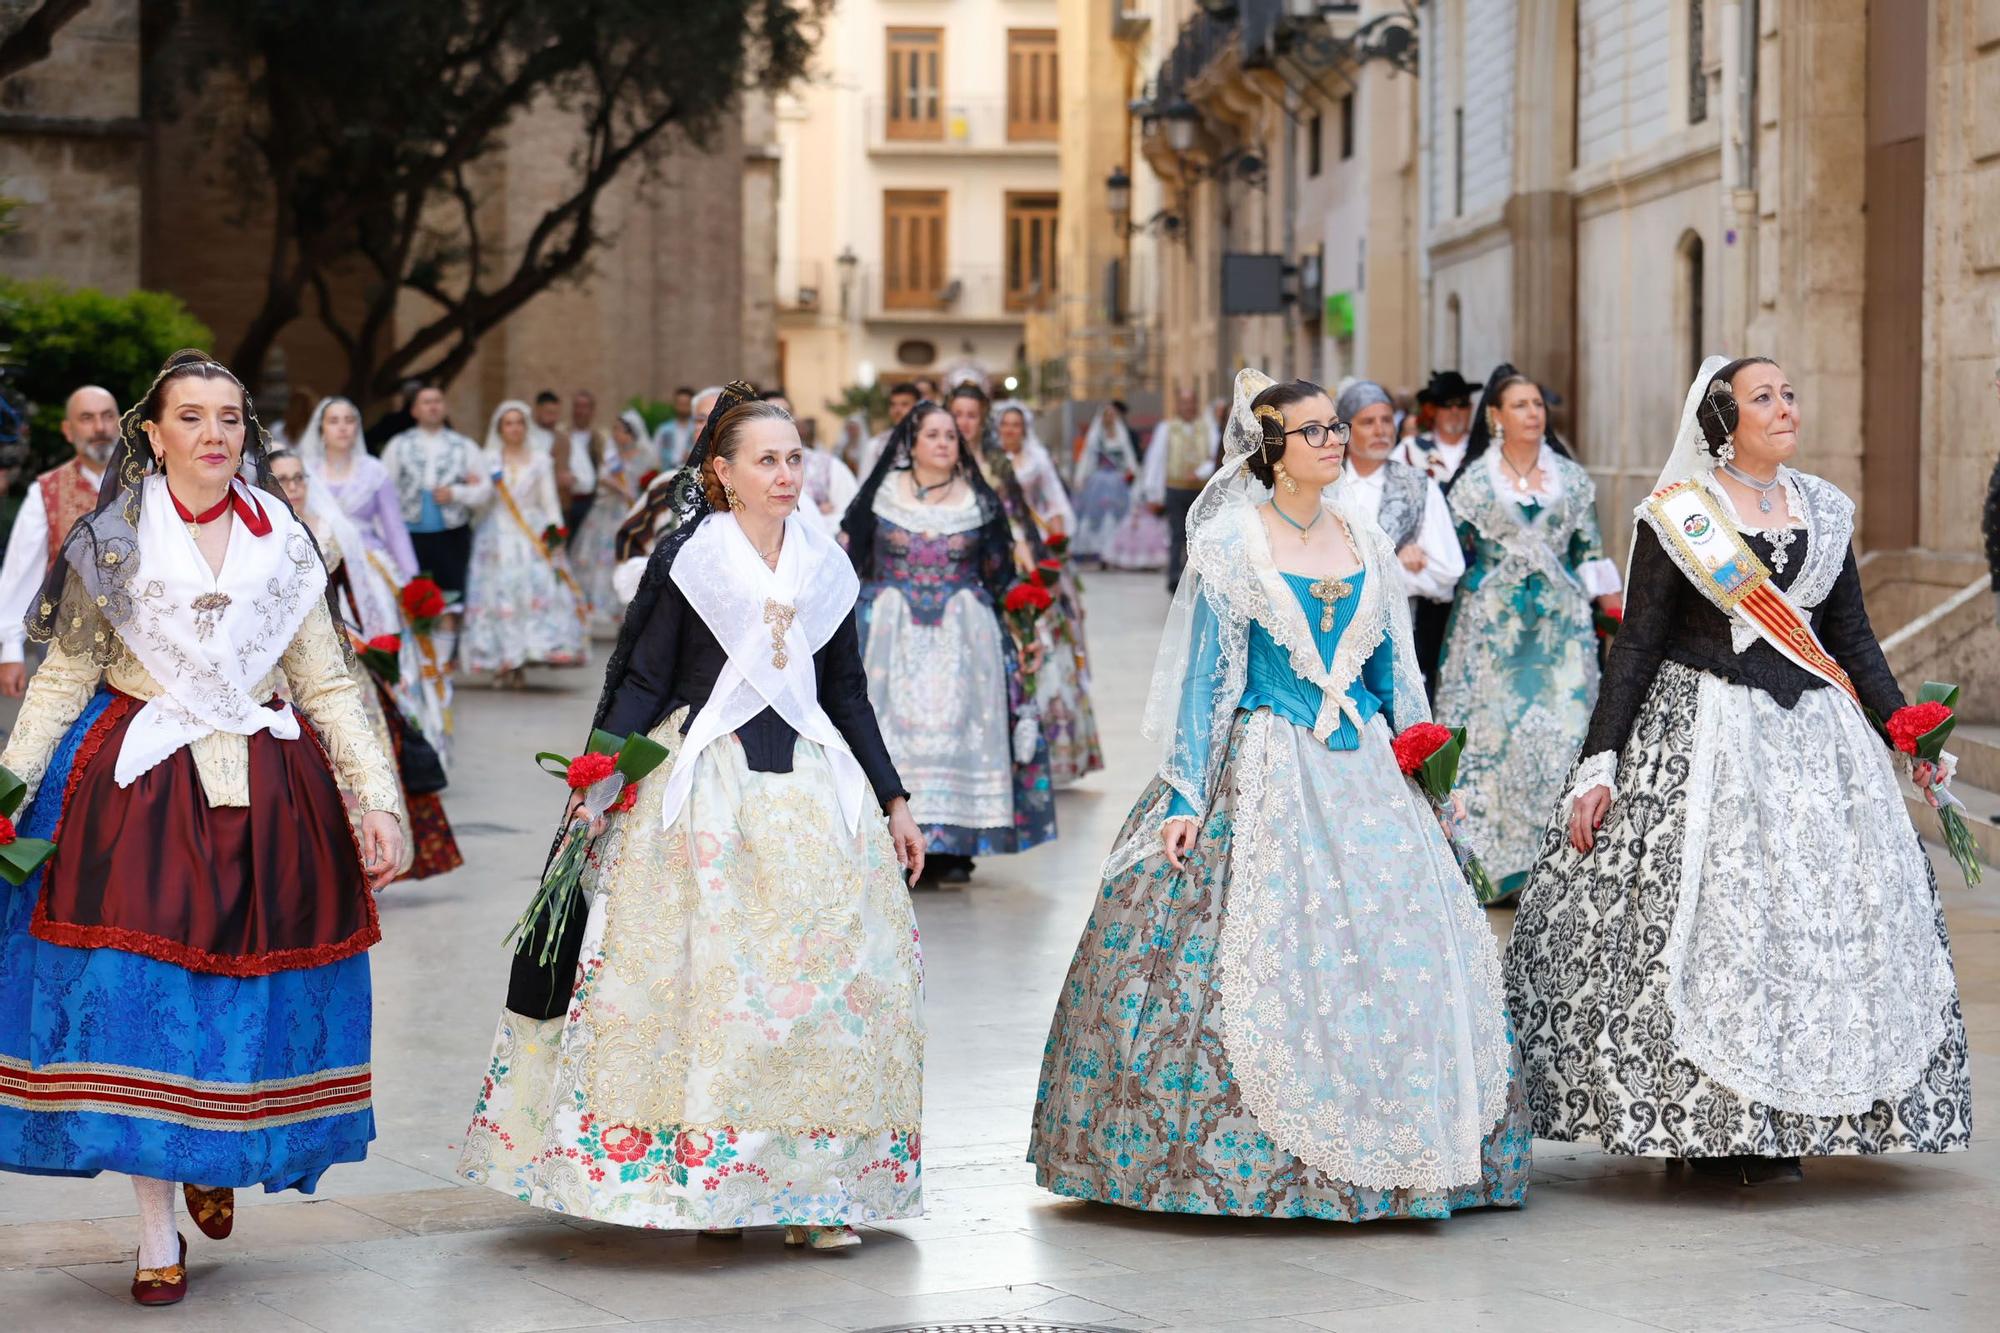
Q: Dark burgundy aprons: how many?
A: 1